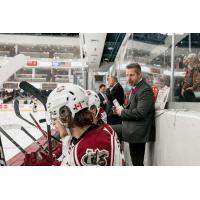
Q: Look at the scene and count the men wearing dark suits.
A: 3